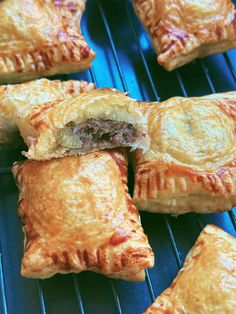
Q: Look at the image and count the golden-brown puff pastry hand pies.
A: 7